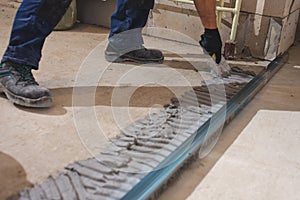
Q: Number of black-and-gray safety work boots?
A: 2